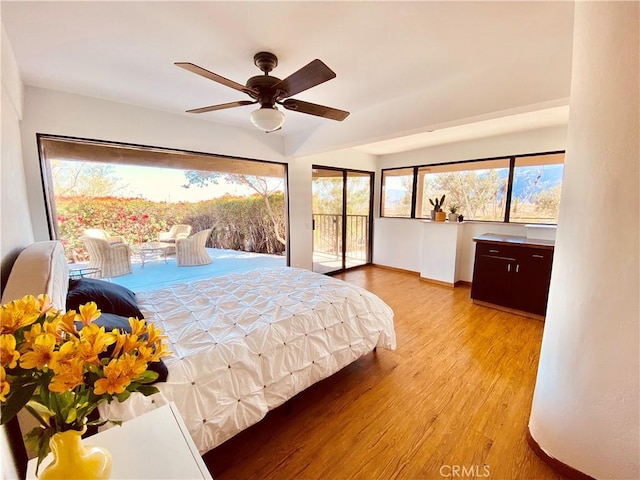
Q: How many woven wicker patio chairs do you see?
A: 3